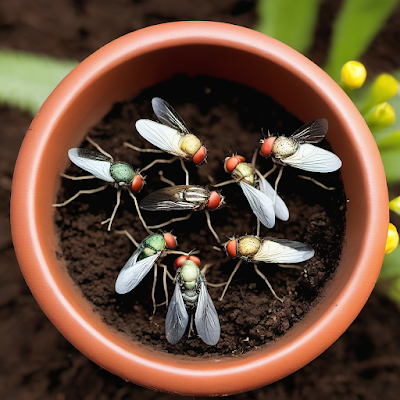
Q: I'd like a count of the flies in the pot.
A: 8